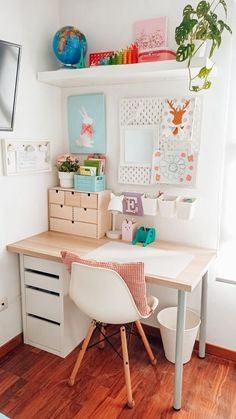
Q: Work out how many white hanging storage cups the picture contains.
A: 3